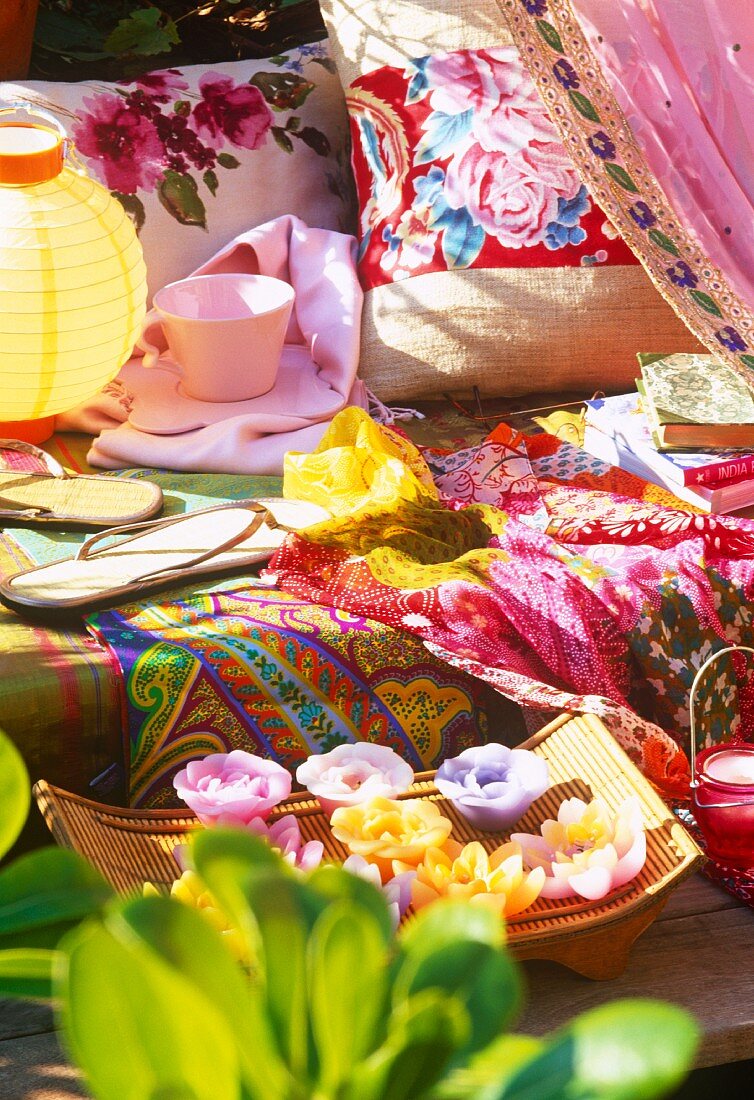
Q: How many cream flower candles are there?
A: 1